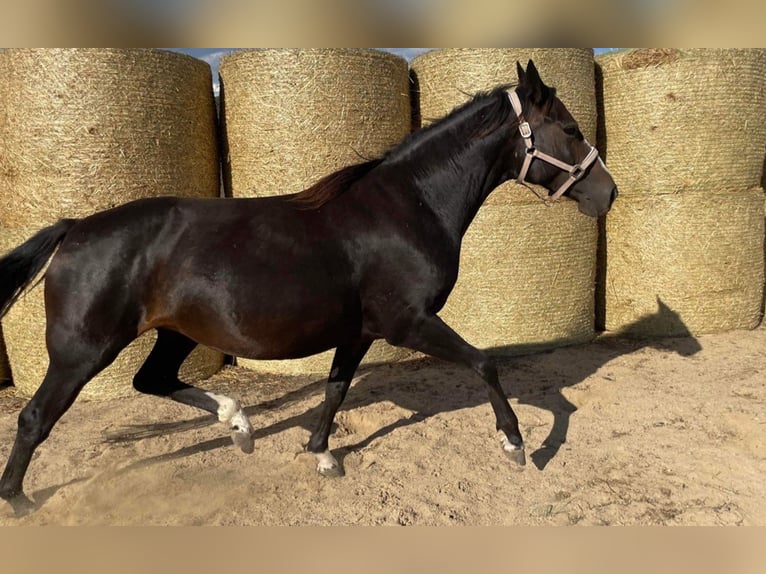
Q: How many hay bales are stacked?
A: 8